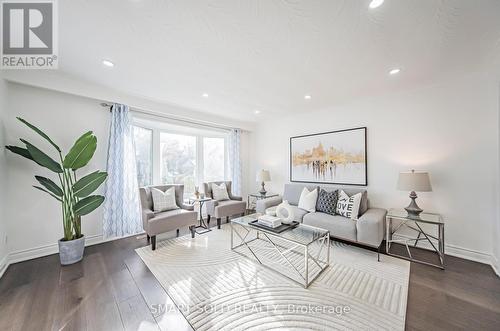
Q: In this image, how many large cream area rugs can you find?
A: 1